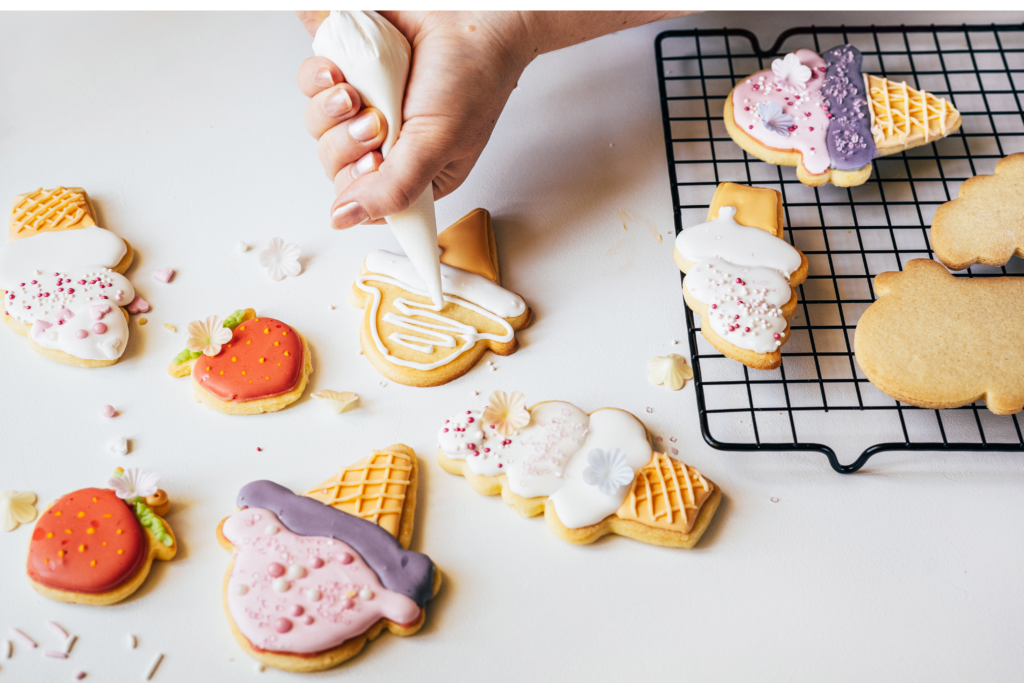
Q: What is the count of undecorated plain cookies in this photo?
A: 2